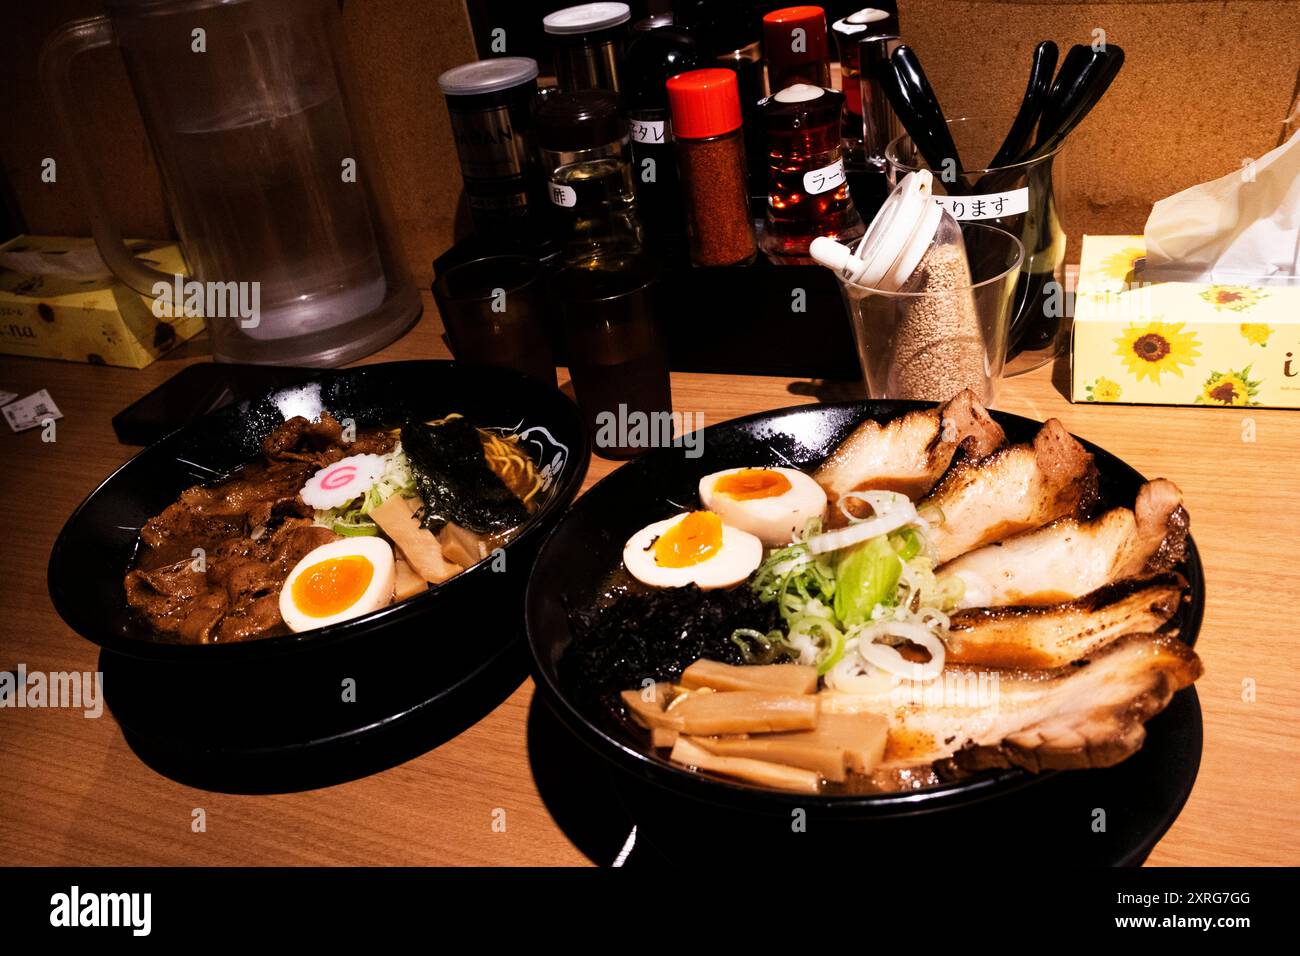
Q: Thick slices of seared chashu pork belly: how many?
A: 5